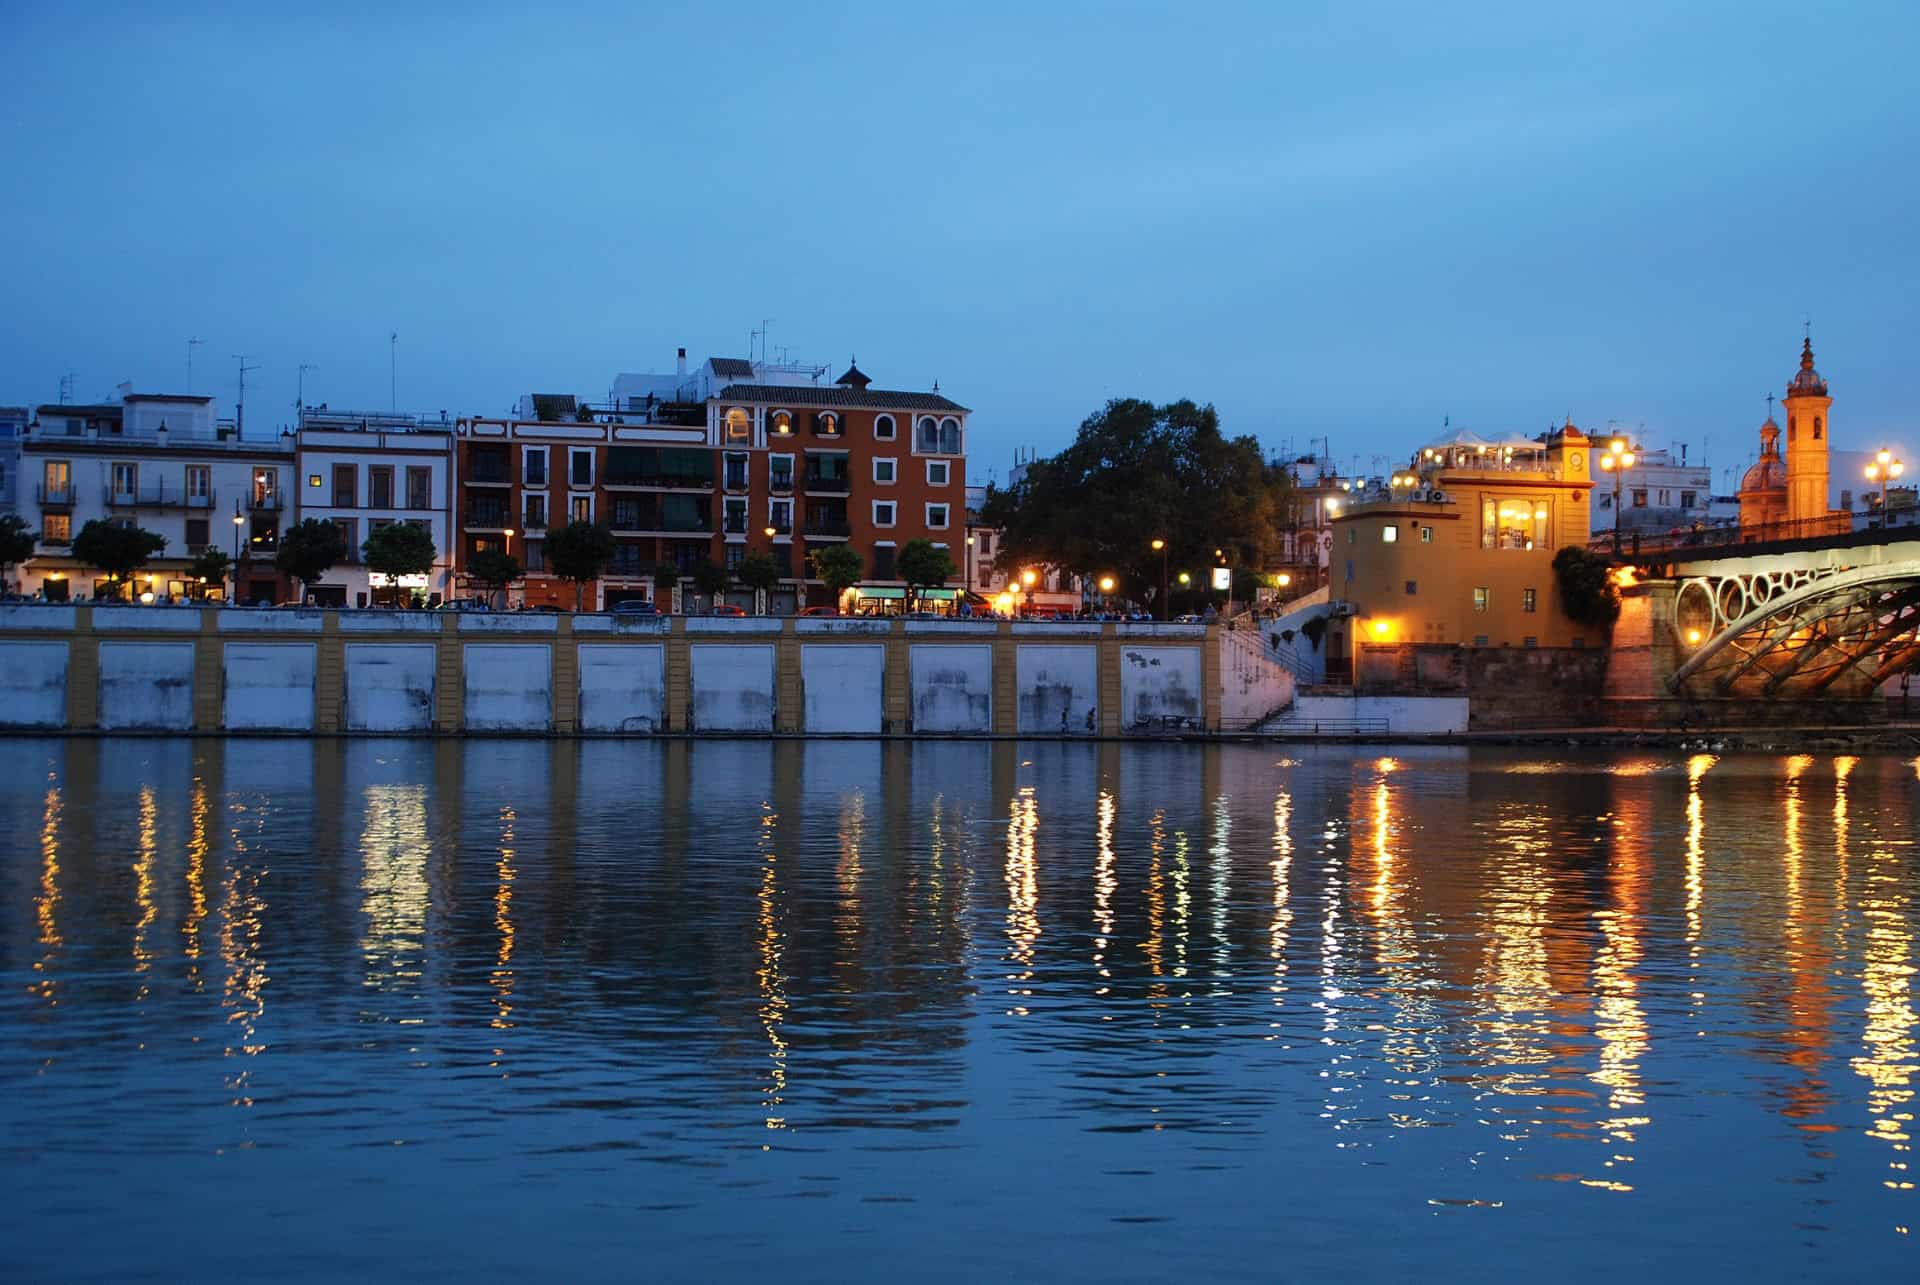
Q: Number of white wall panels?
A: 11